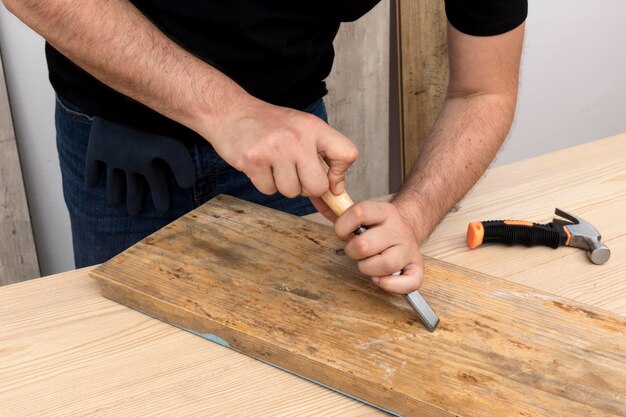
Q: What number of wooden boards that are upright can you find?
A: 3